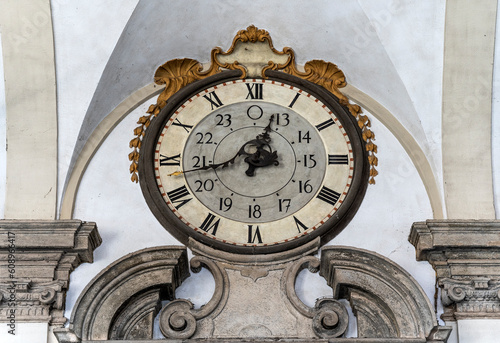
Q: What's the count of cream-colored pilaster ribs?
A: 2